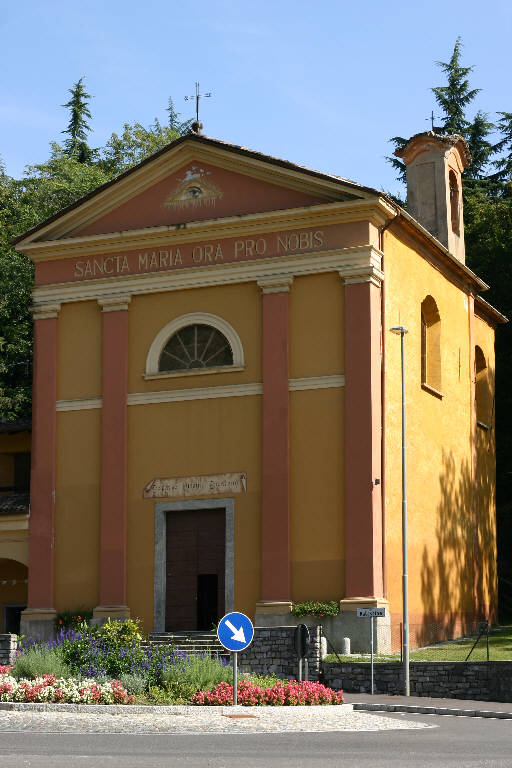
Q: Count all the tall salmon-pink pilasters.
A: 4